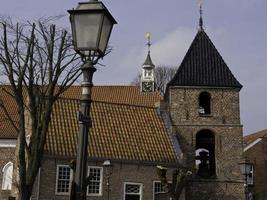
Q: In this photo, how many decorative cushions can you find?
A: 0